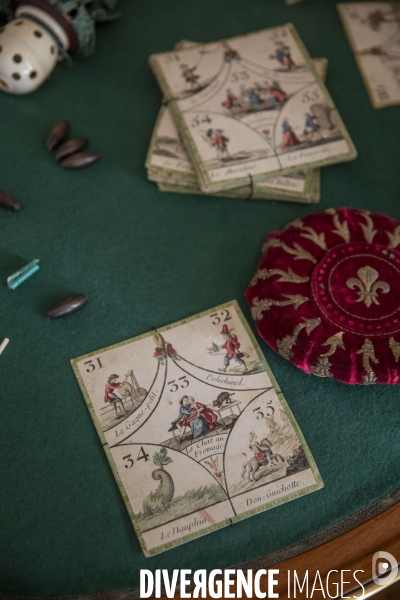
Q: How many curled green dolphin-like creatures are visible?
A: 1